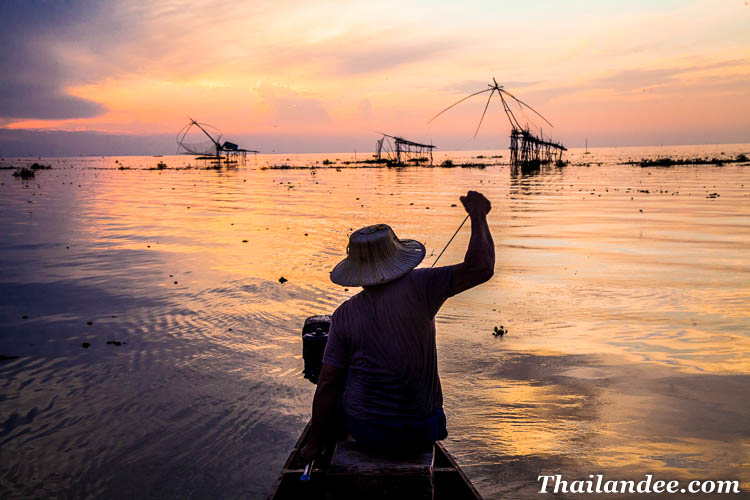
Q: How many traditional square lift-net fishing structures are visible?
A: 3